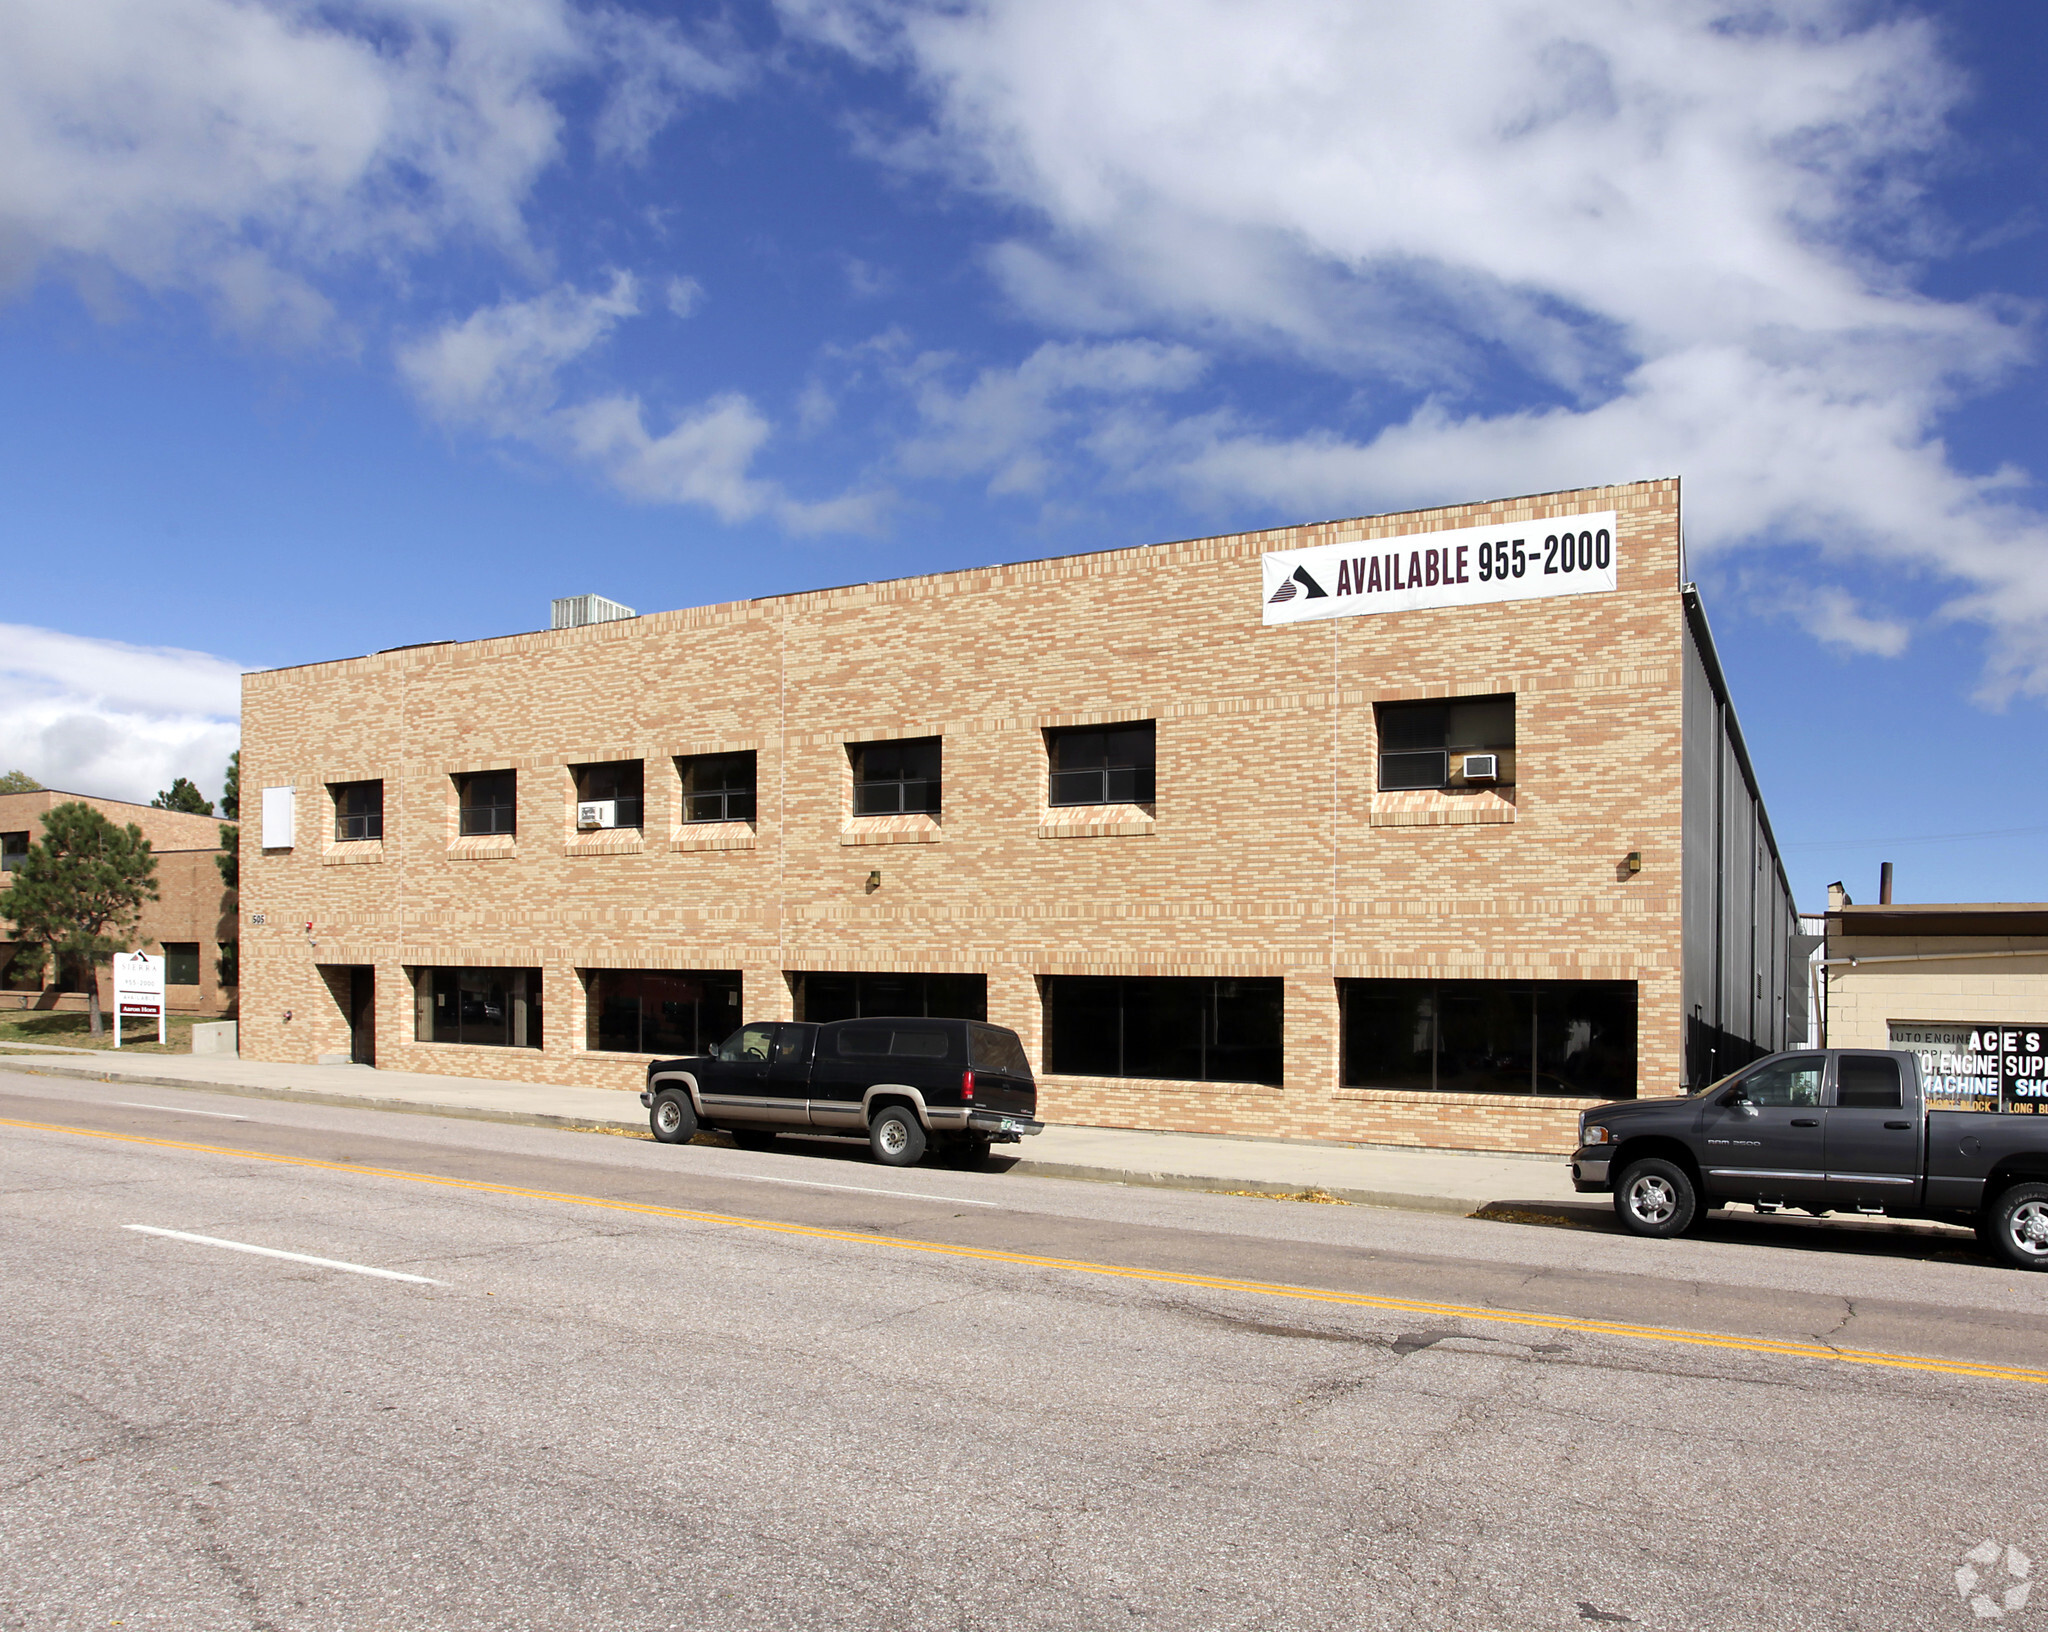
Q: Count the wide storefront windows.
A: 5